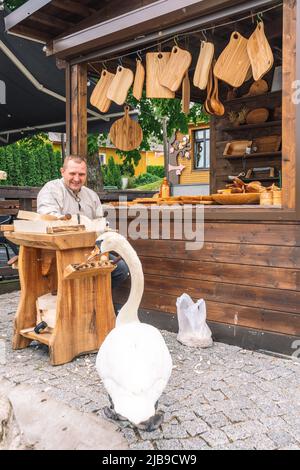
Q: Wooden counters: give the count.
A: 1